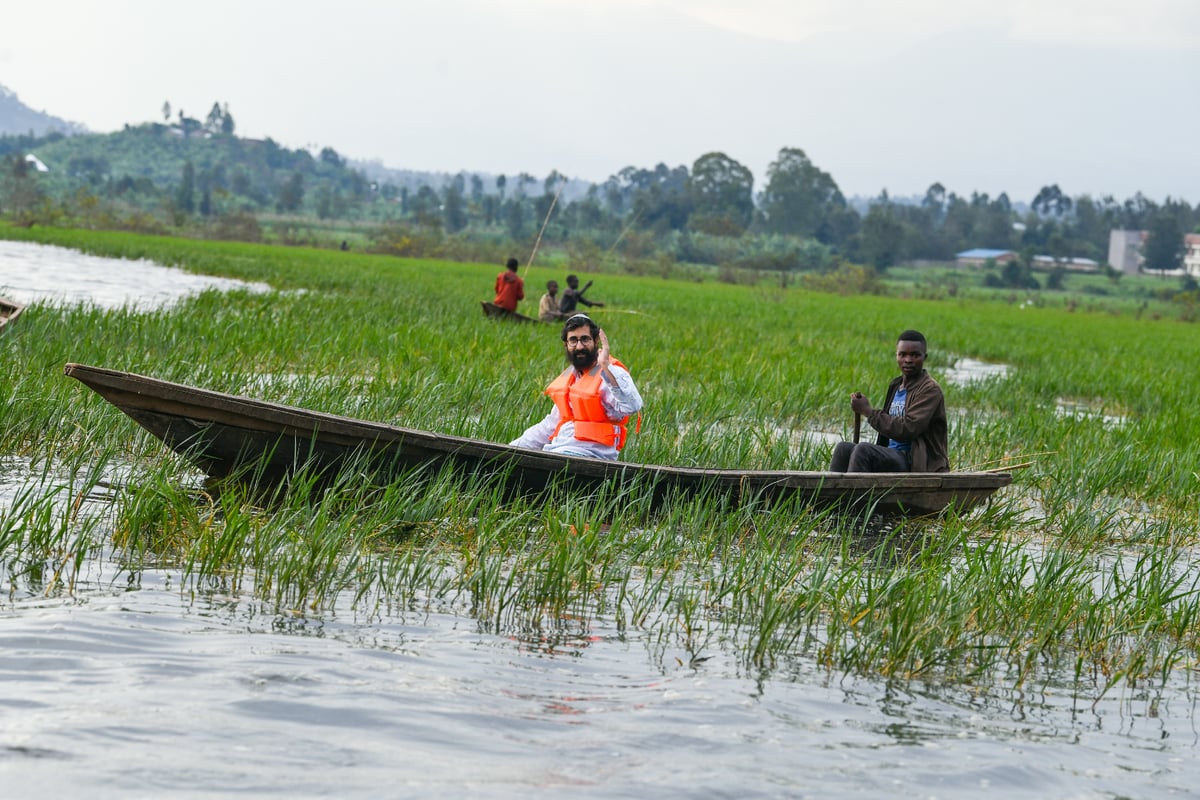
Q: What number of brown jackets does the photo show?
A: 1